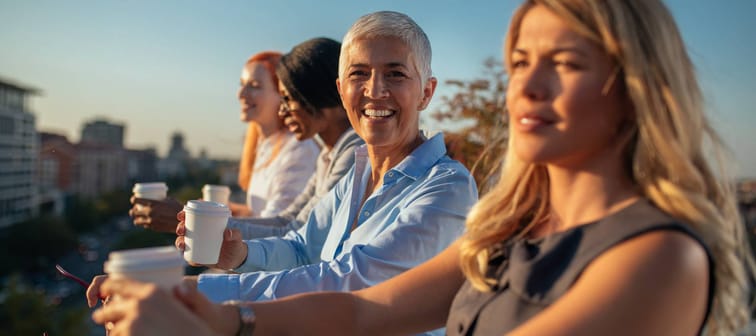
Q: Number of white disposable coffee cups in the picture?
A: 4